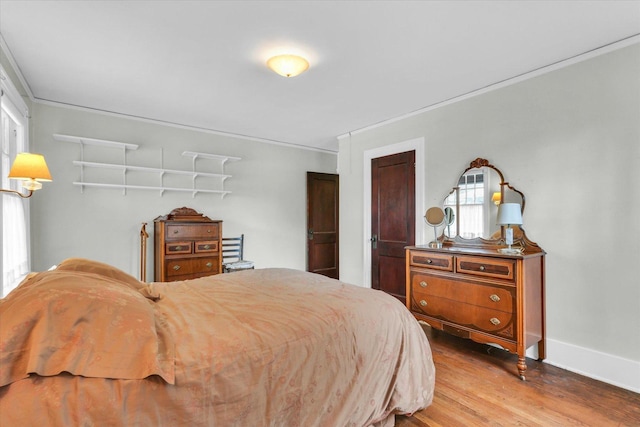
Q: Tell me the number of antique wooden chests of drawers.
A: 2